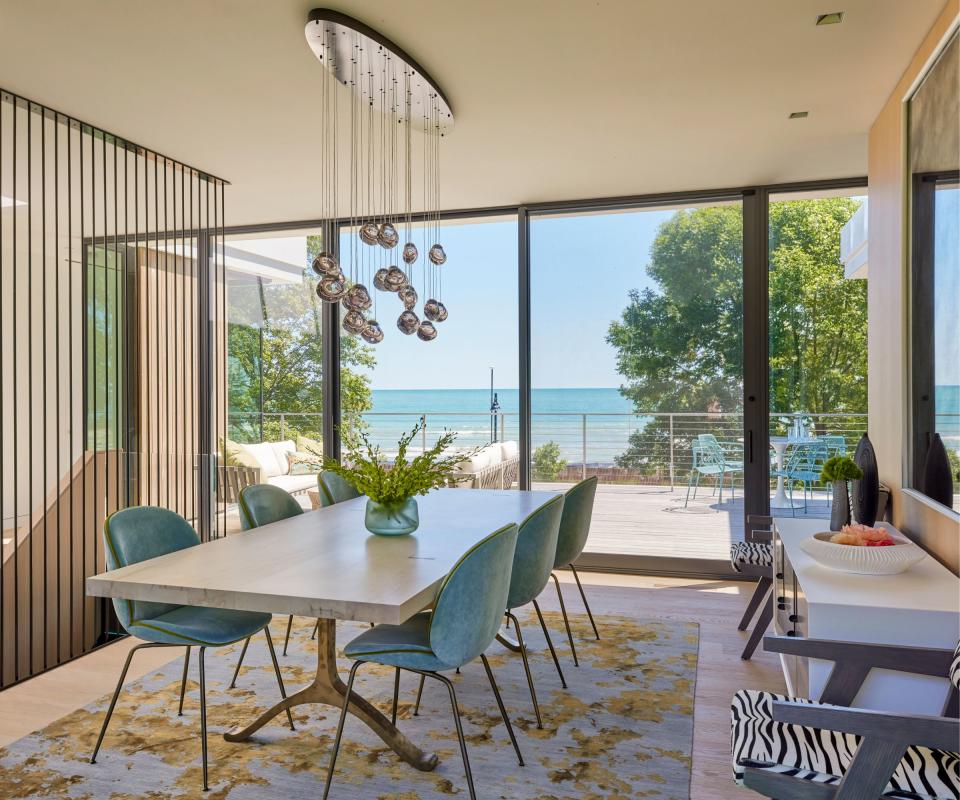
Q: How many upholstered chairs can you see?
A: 8